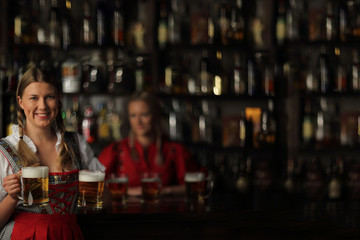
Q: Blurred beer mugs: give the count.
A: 3